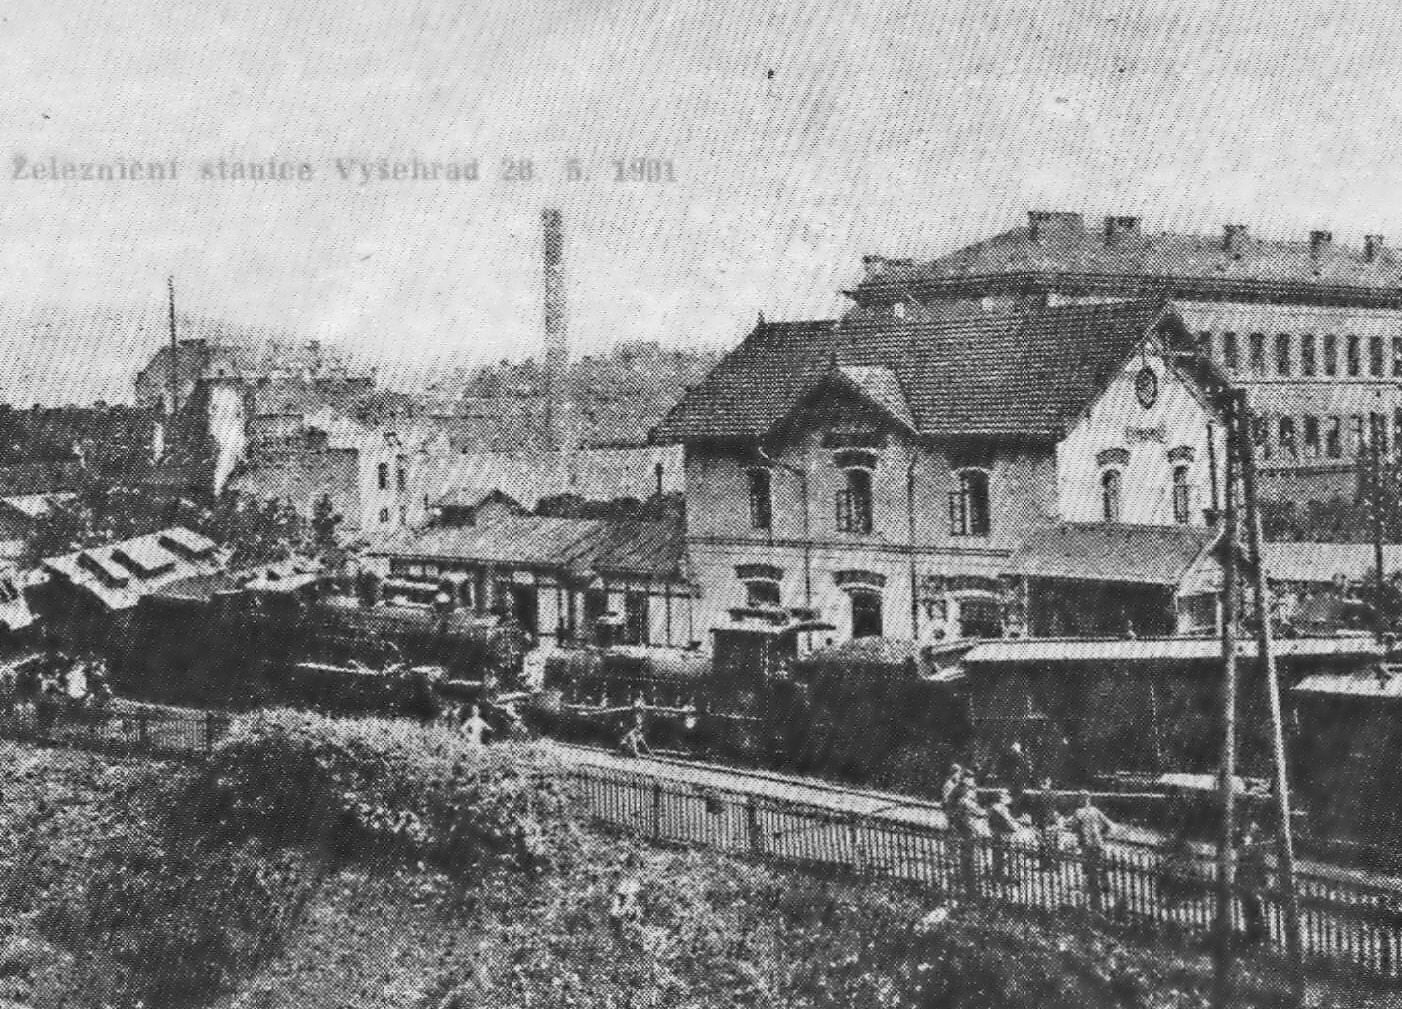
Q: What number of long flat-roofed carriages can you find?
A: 2